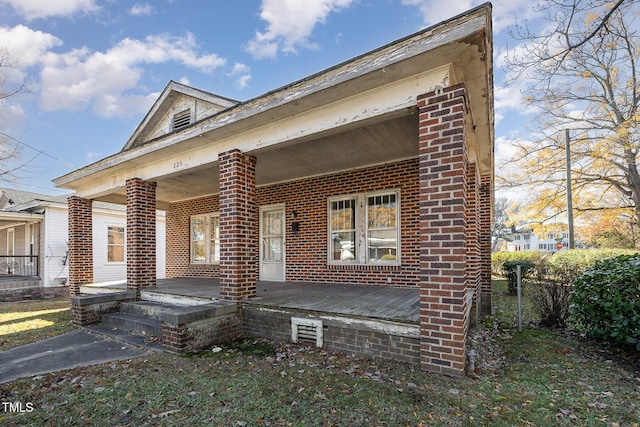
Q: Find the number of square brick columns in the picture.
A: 4